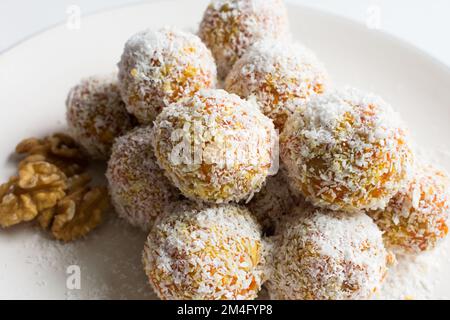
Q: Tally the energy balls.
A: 11